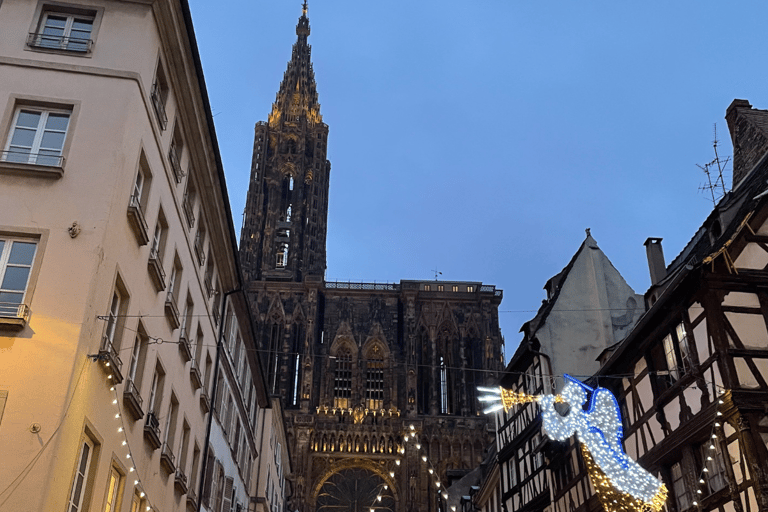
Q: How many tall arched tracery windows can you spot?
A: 2